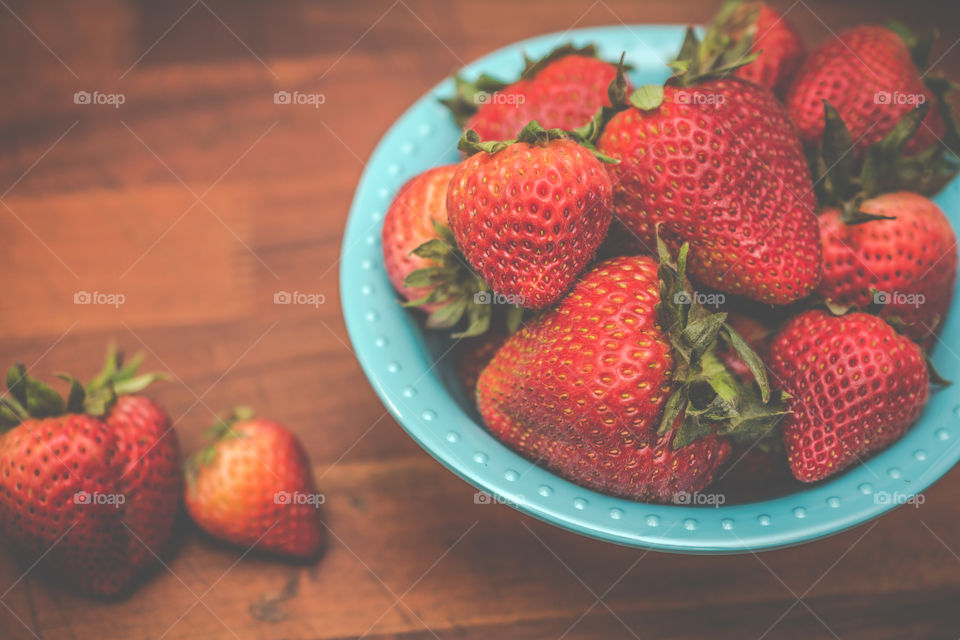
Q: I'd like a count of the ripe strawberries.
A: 11